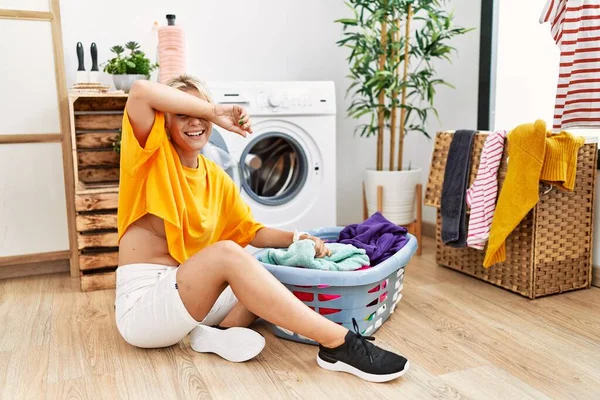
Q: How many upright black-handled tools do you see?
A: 2